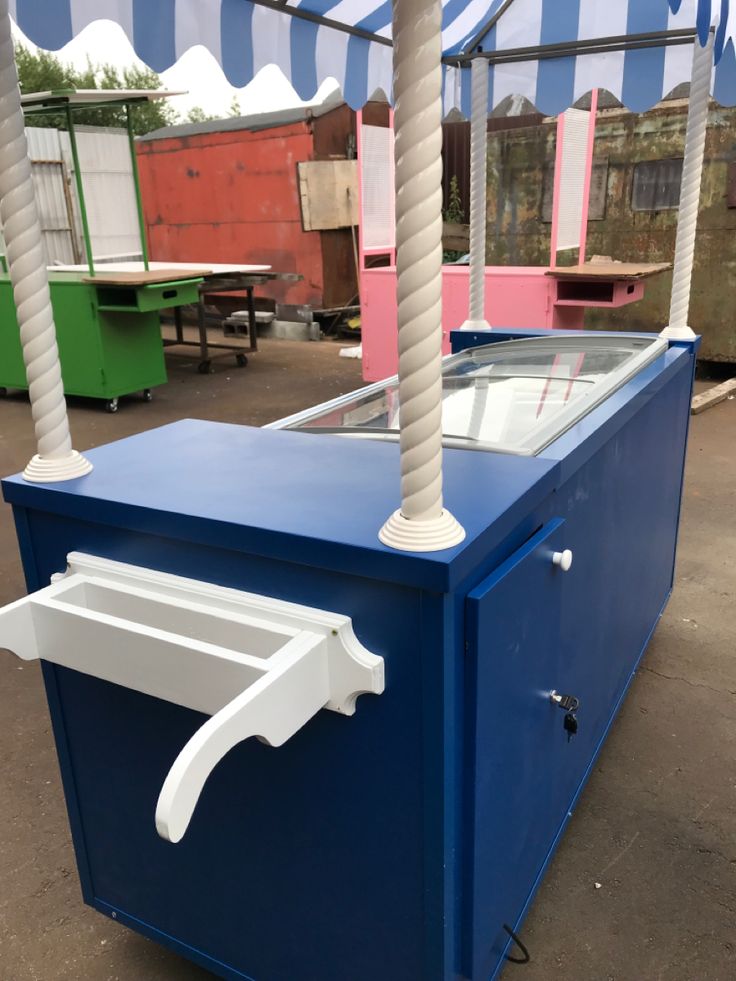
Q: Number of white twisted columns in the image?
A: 4